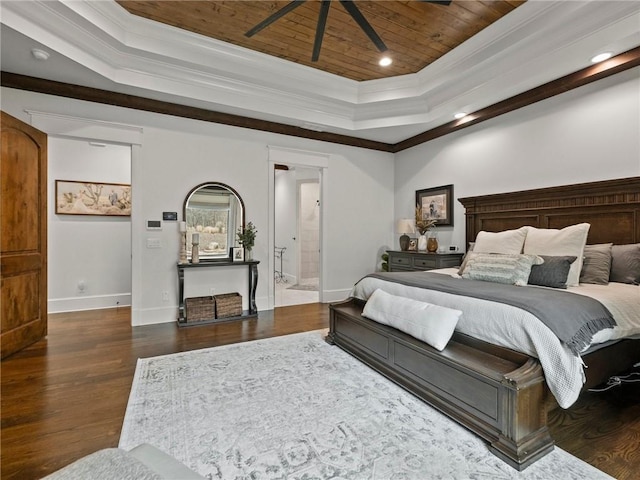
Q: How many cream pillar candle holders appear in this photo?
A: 2